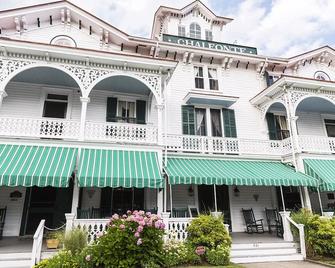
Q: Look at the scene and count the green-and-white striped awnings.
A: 4